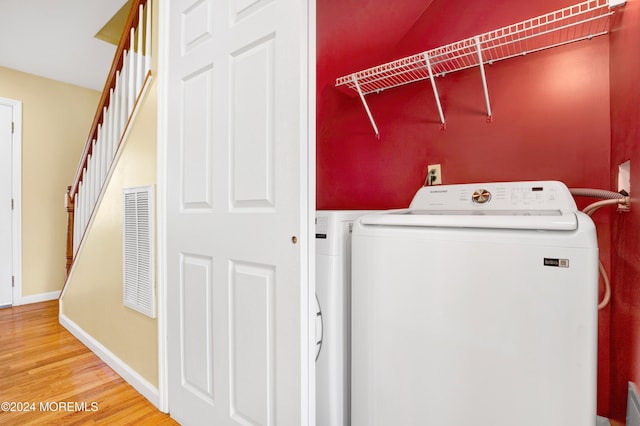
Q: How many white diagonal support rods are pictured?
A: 3